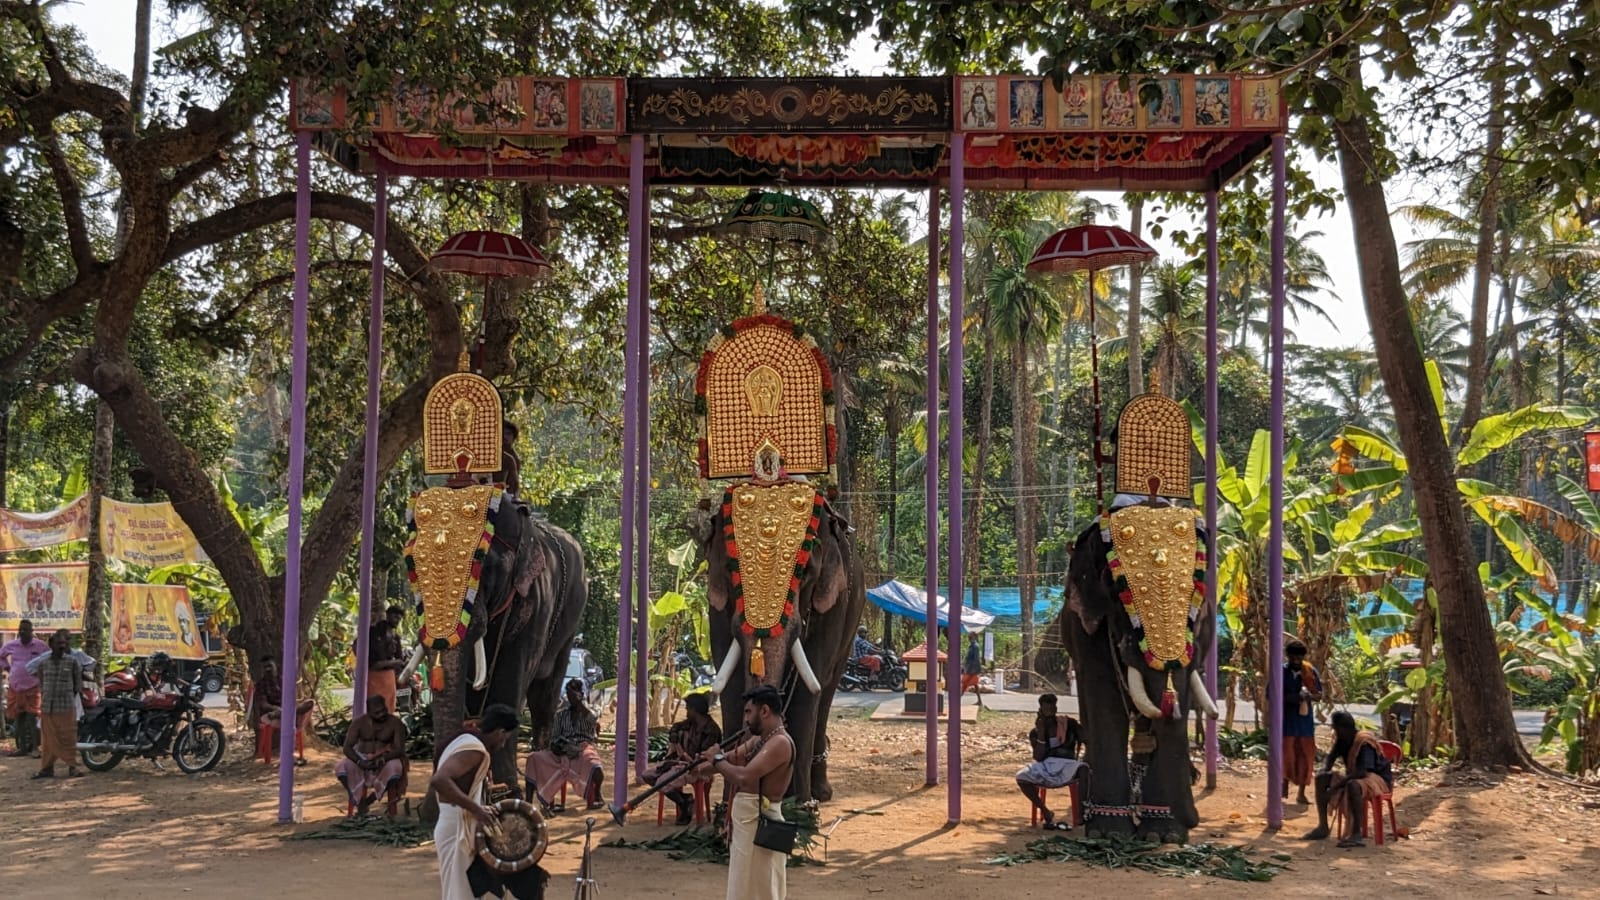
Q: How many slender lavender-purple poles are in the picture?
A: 8